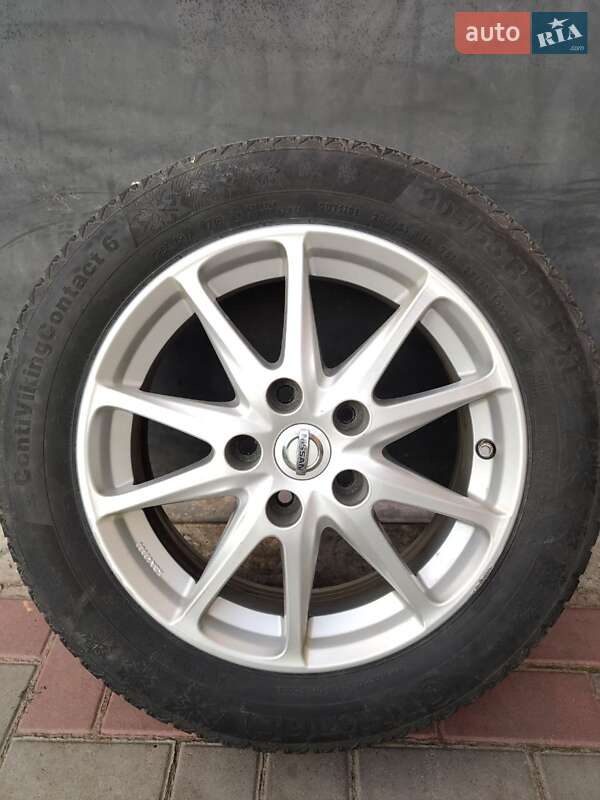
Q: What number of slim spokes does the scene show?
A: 10